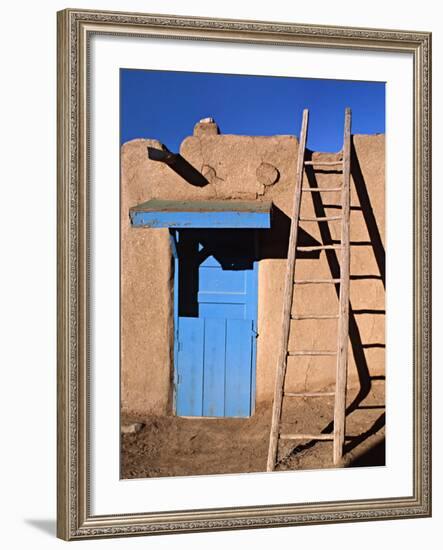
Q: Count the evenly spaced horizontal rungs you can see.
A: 9